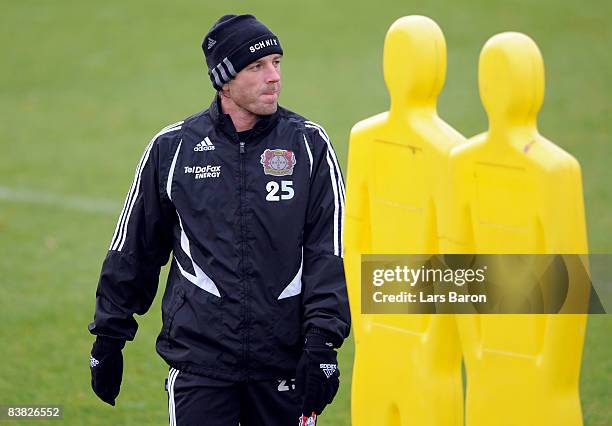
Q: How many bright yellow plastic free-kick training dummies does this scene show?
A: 2